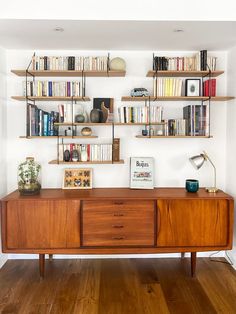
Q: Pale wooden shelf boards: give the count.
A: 8